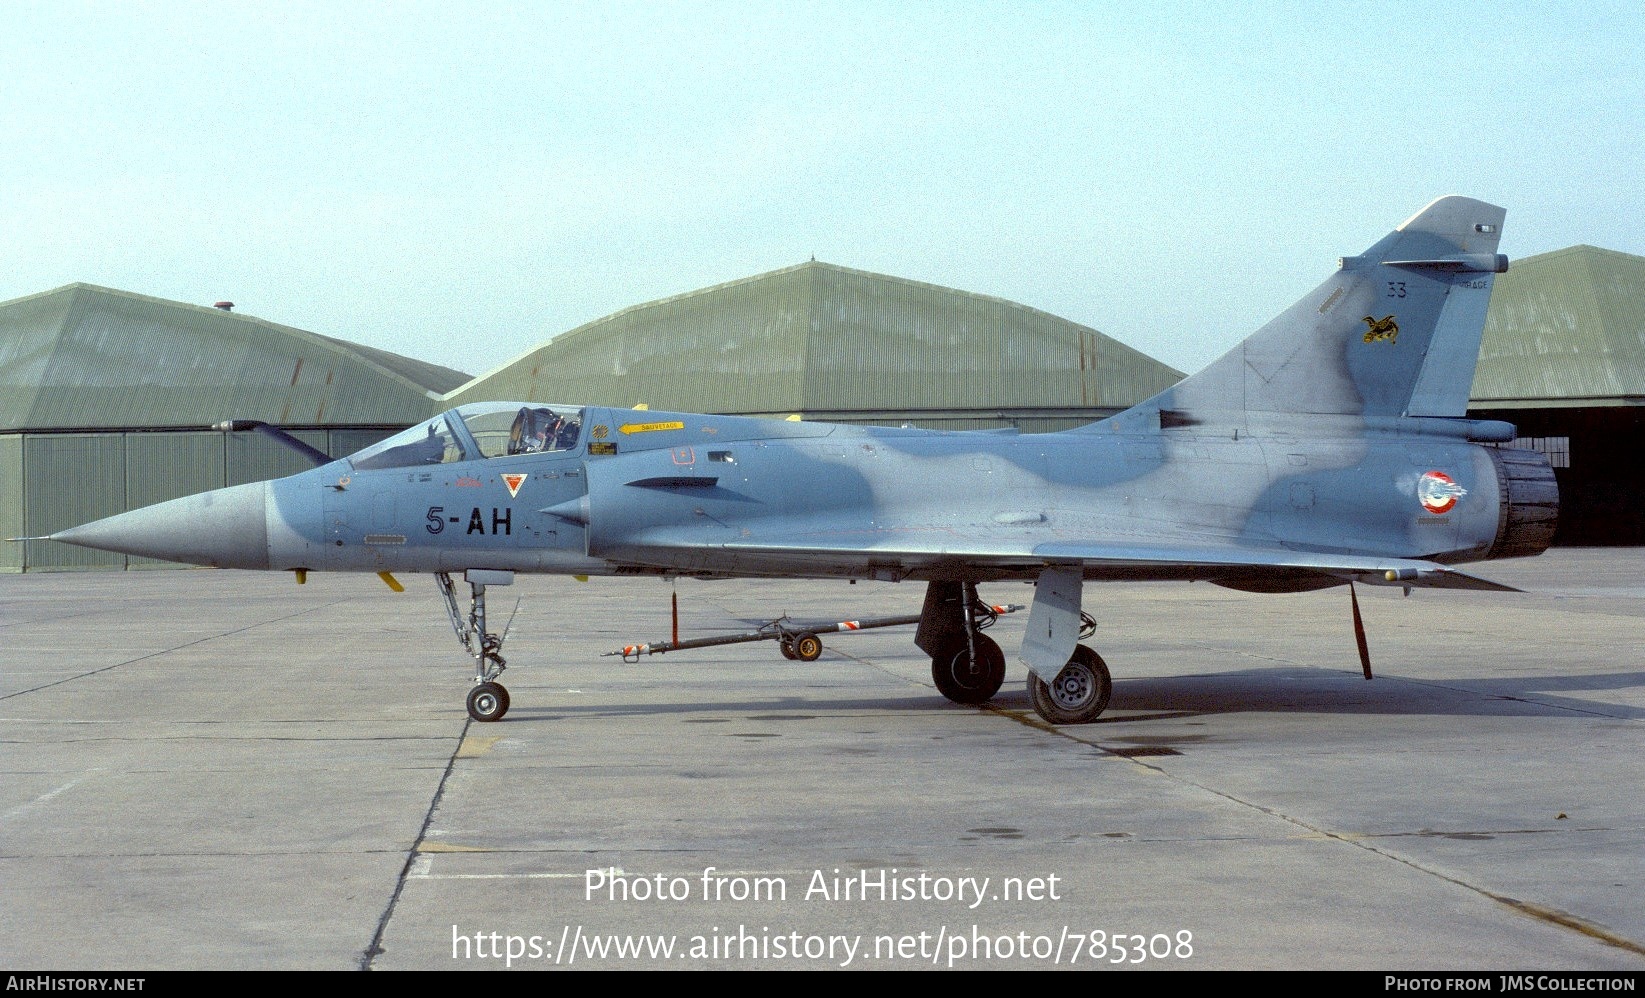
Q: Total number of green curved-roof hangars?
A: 3